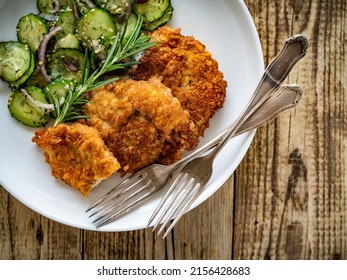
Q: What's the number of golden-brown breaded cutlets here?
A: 3